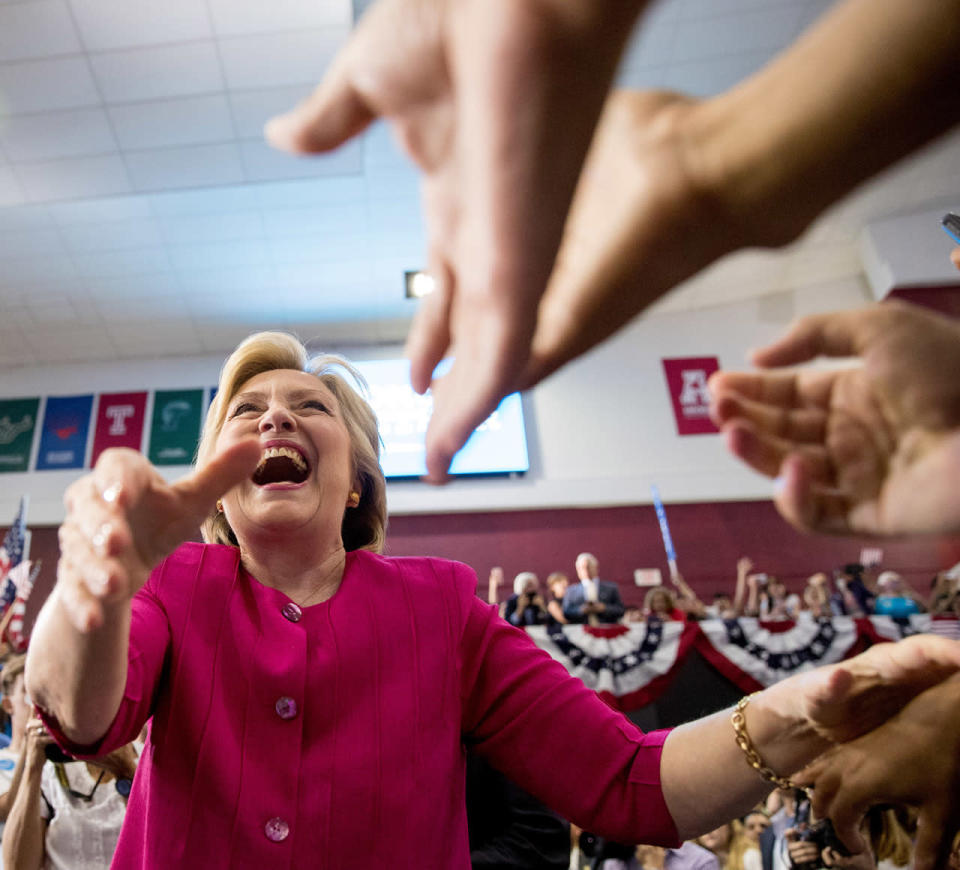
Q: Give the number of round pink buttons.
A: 3